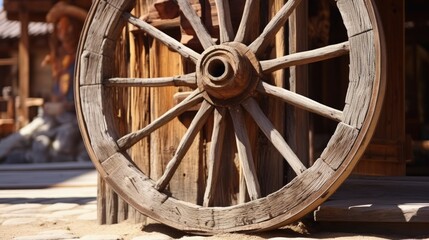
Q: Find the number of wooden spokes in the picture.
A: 13